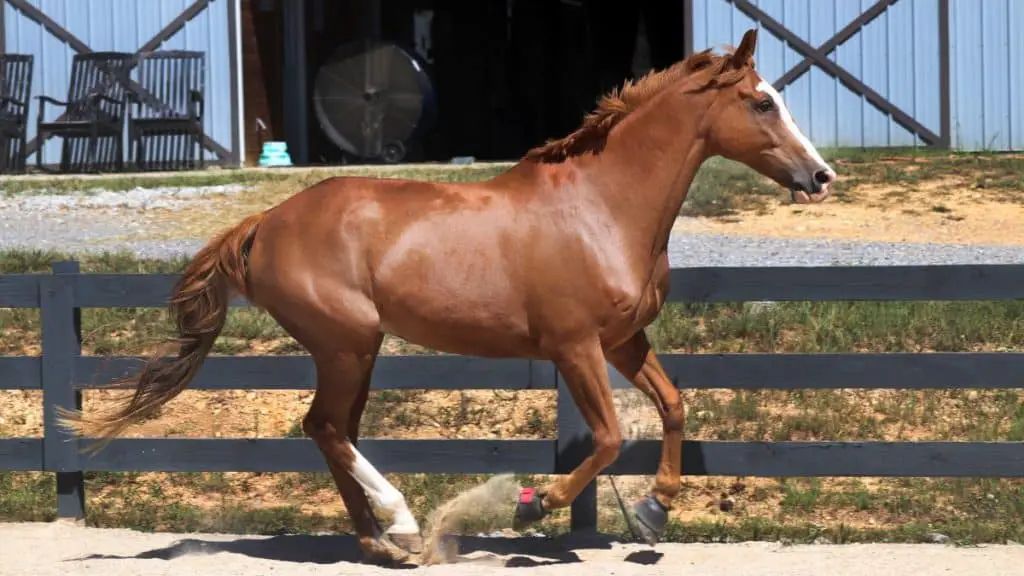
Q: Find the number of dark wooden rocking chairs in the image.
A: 3